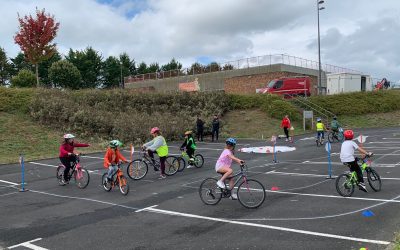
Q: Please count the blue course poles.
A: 3